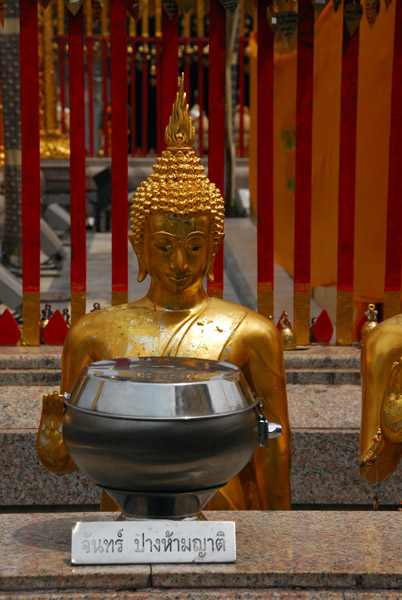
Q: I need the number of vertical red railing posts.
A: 9